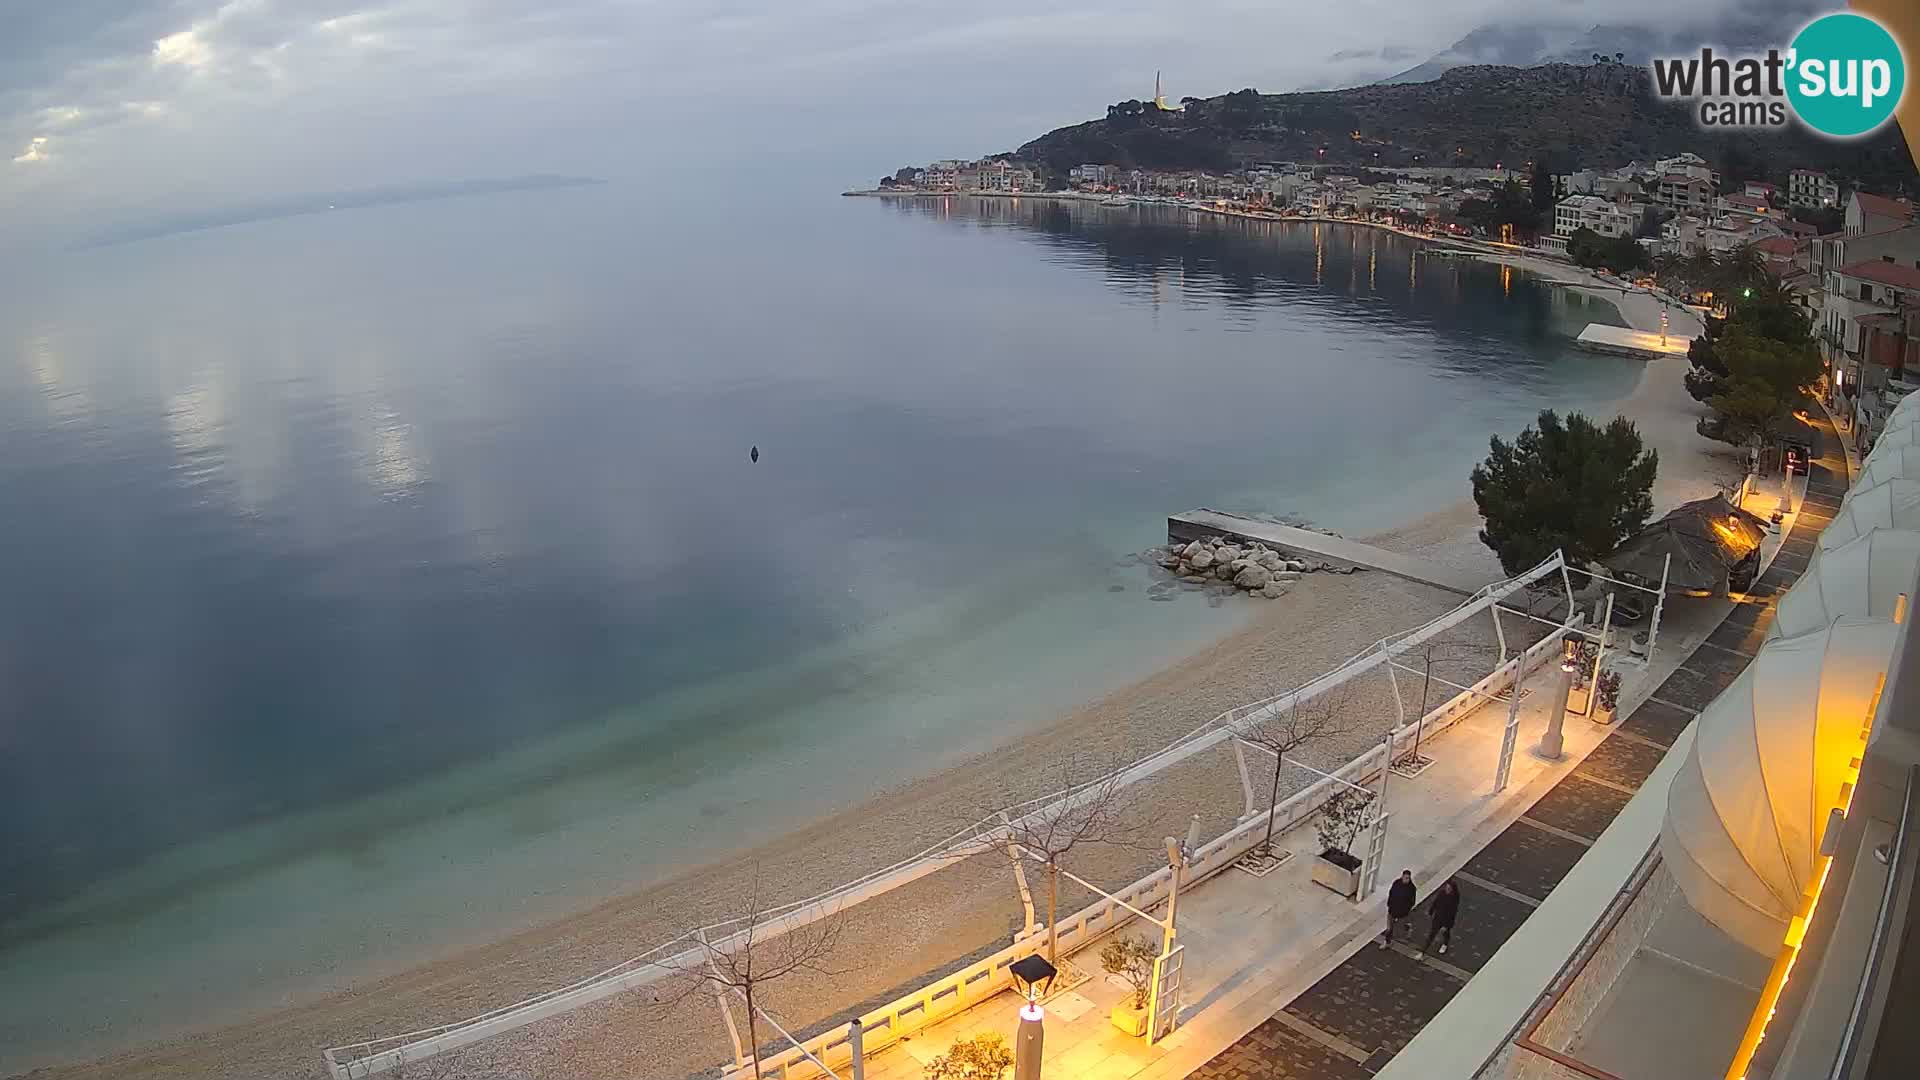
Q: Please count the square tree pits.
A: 4